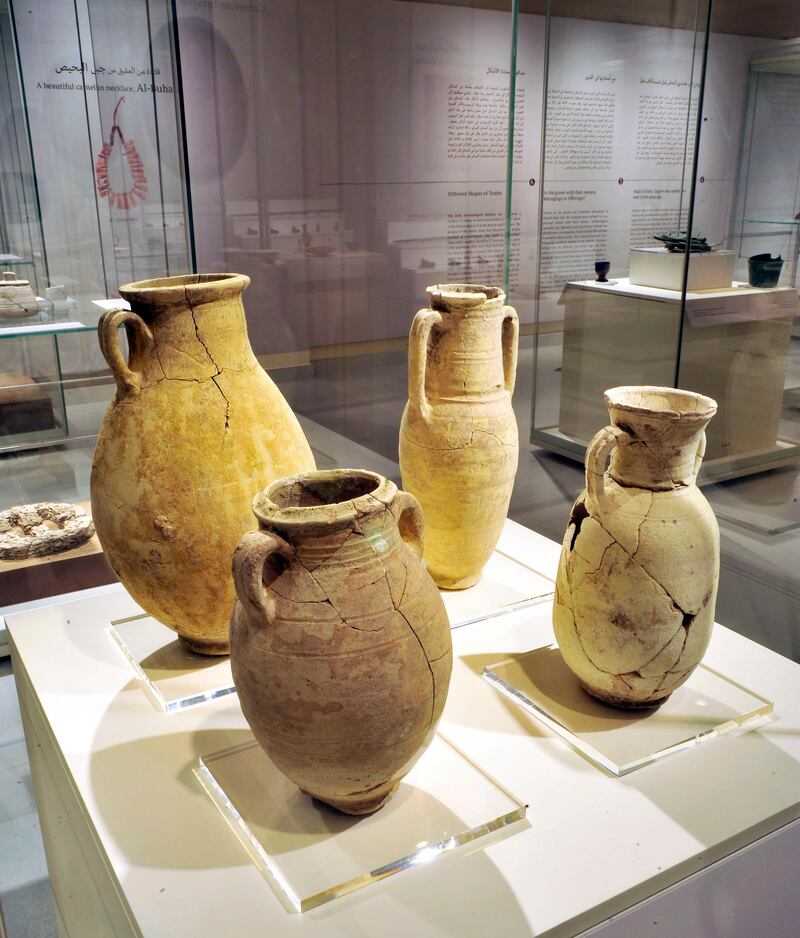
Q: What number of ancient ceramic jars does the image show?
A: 4